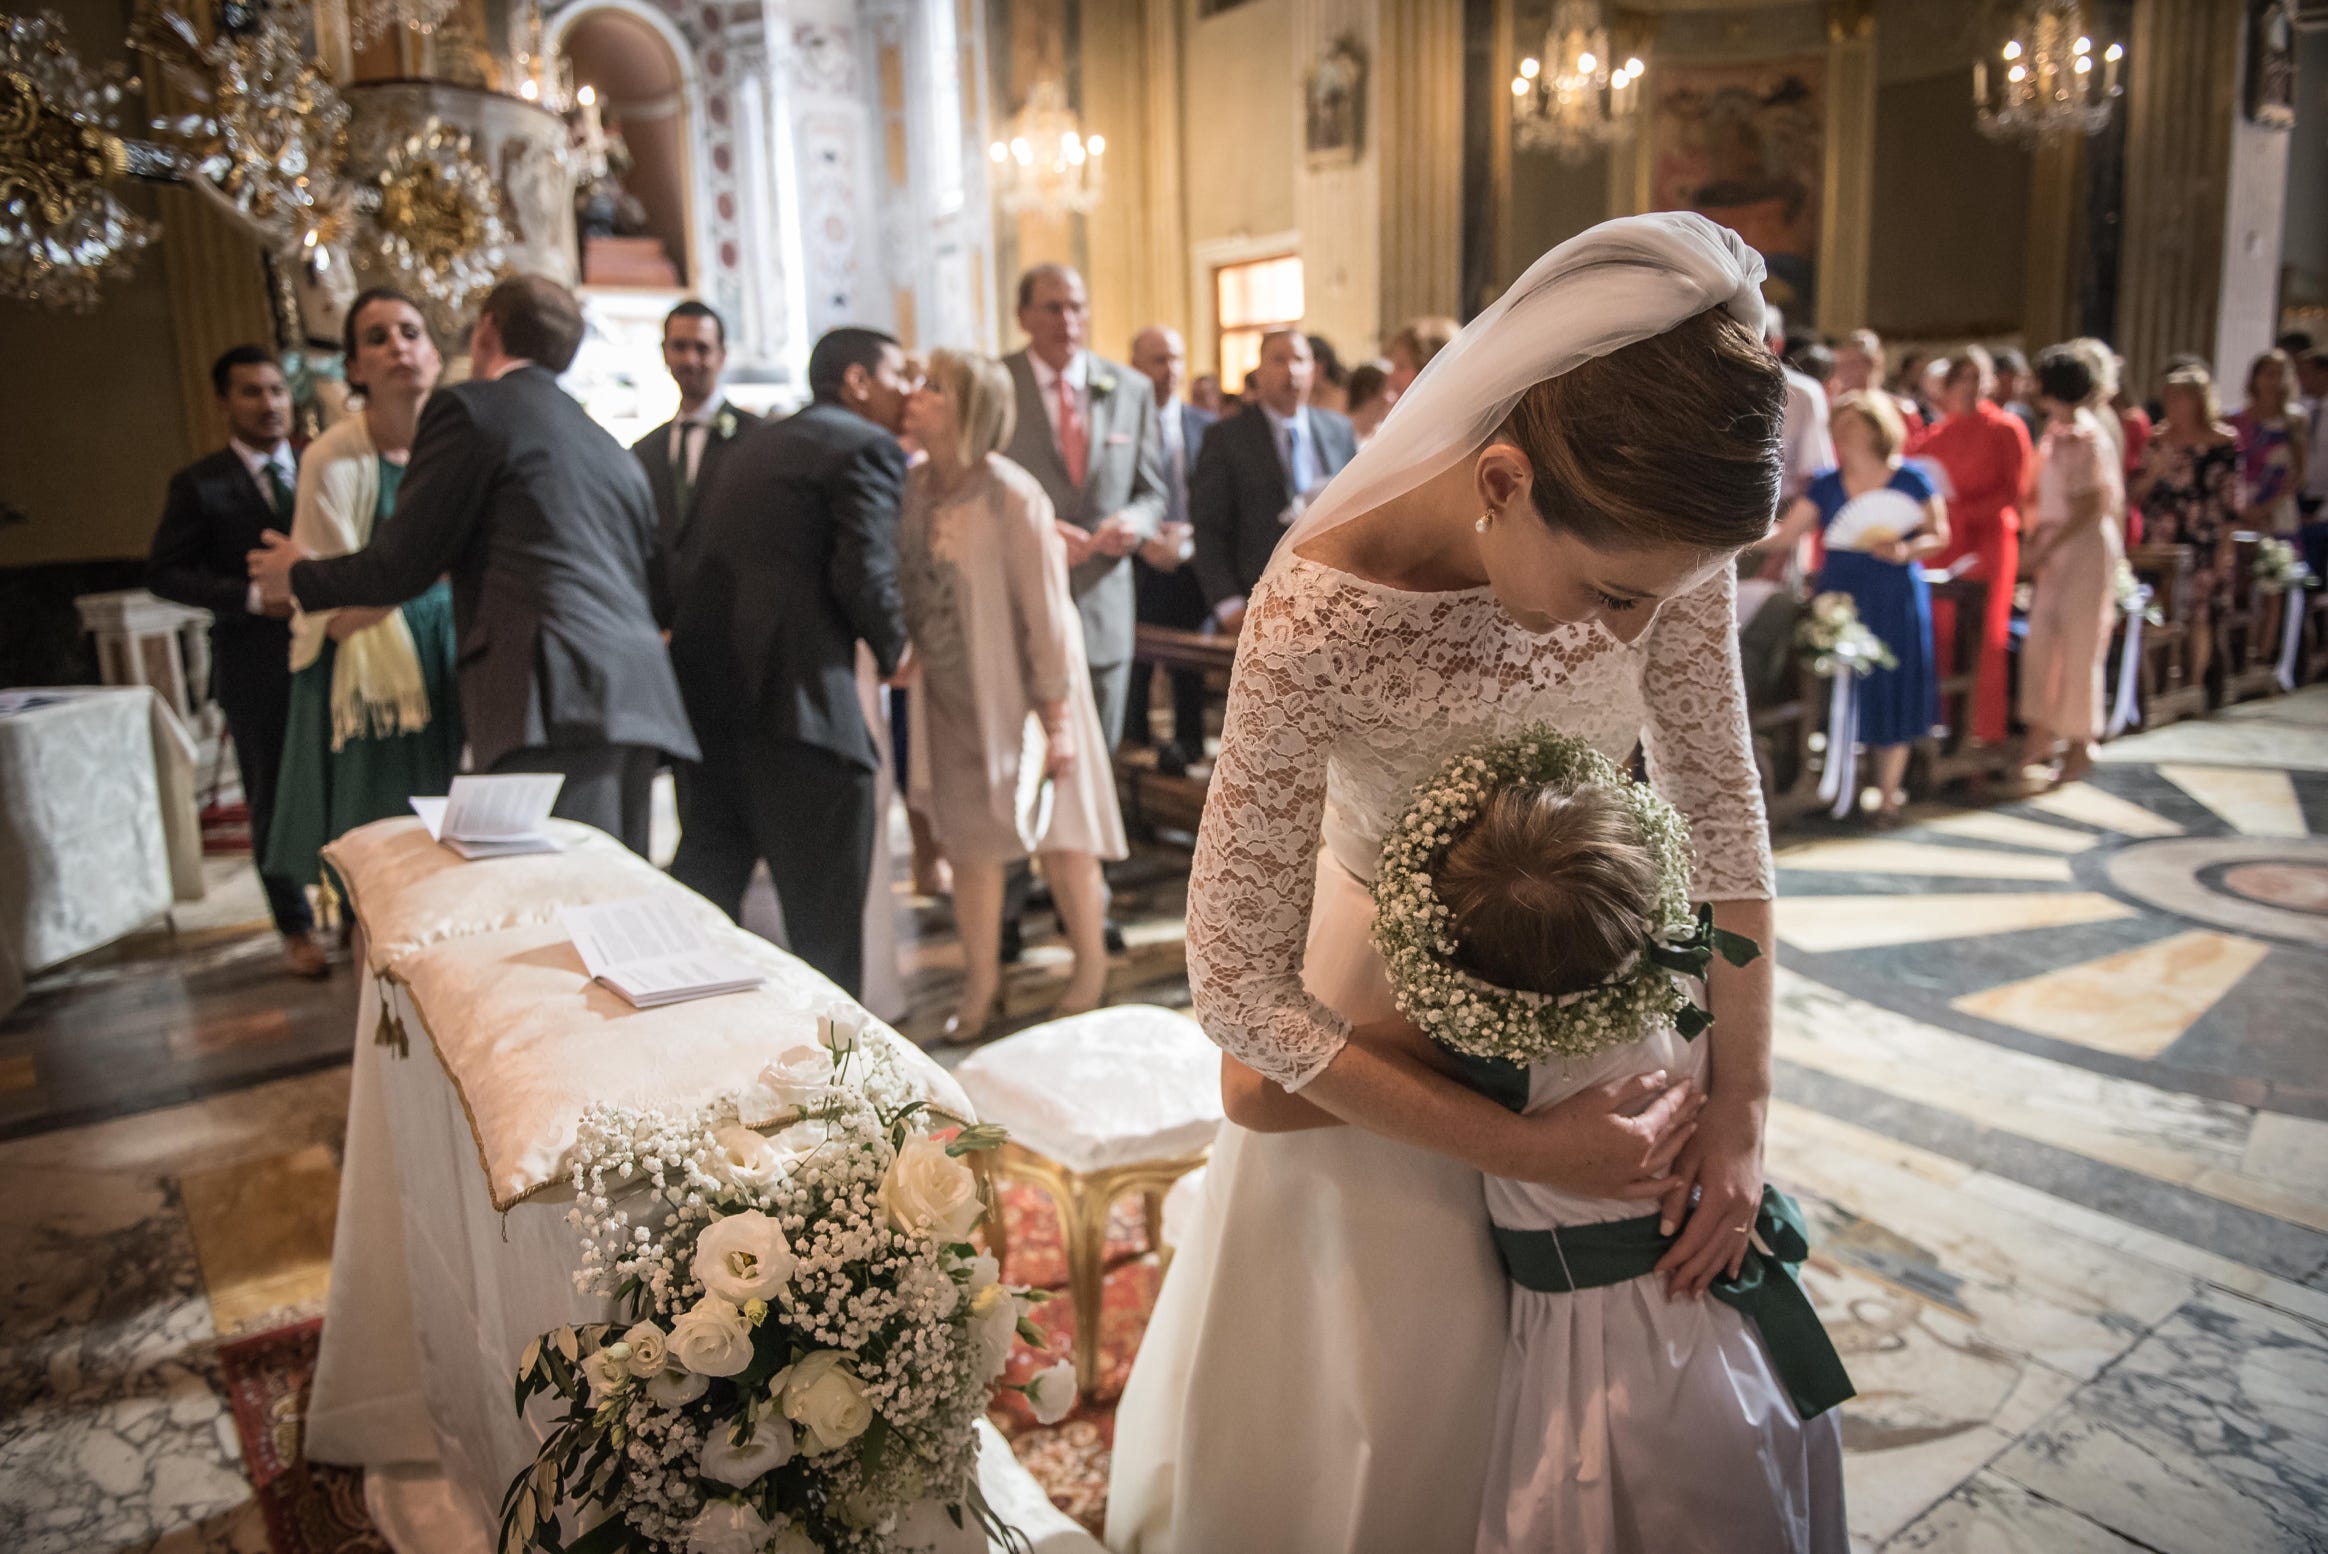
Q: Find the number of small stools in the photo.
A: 1